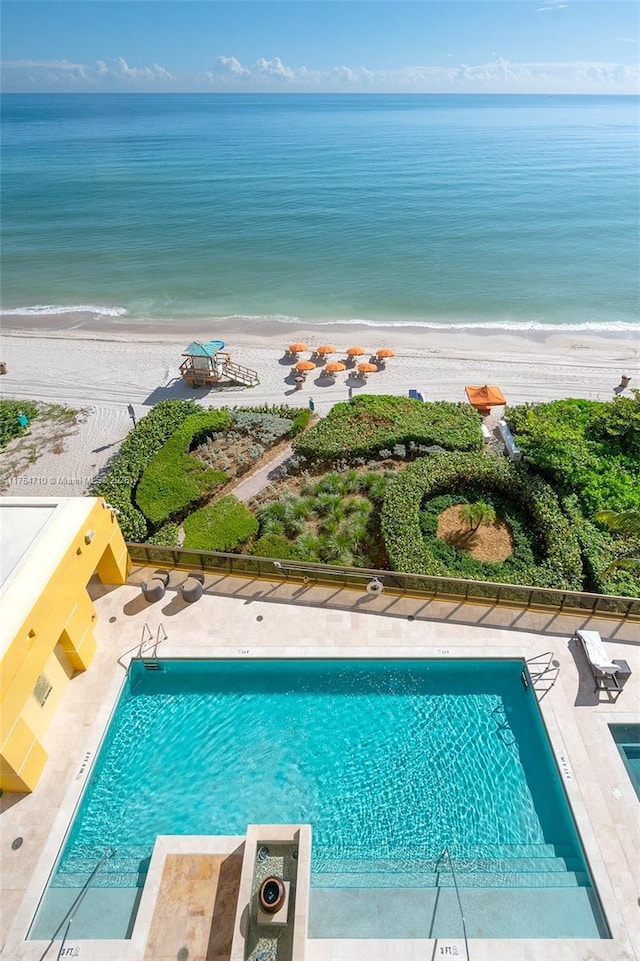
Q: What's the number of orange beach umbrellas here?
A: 7